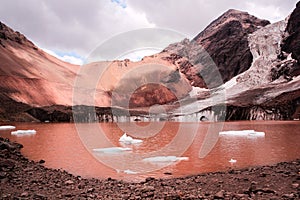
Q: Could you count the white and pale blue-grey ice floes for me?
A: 8